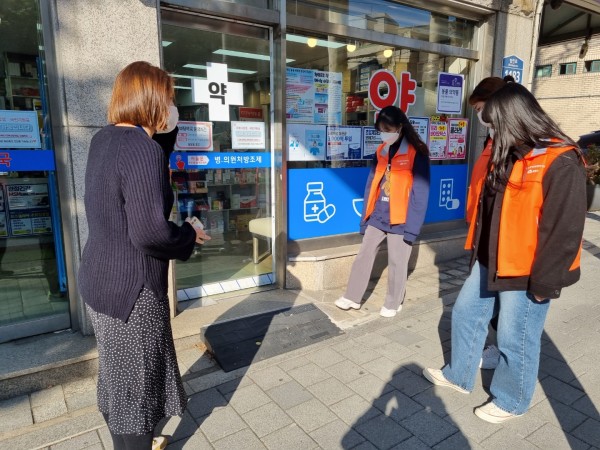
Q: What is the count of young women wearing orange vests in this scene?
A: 3